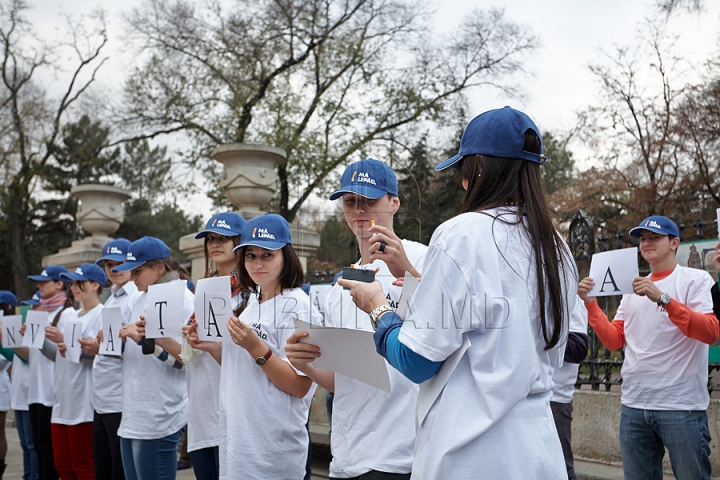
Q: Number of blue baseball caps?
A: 11